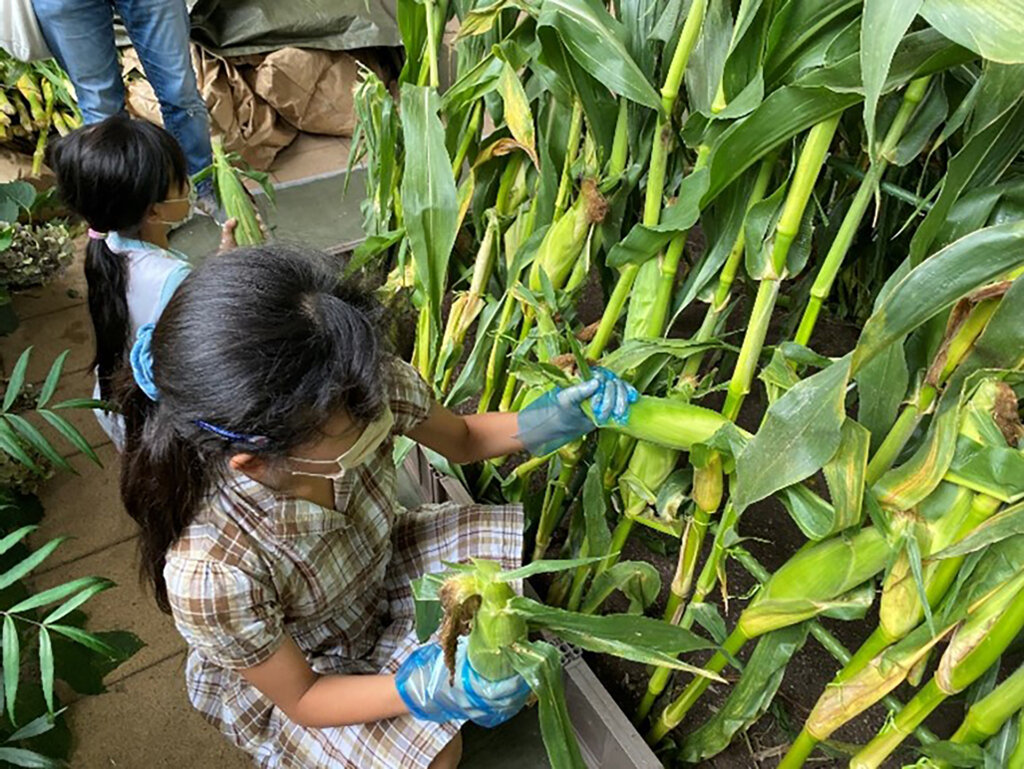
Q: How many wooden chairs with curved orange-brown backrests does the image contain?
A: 0